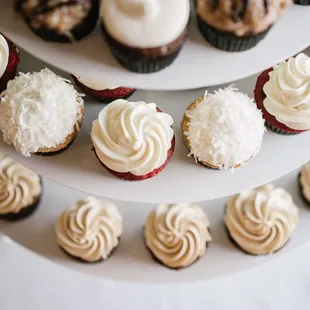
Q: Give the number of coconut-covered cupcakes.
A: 2